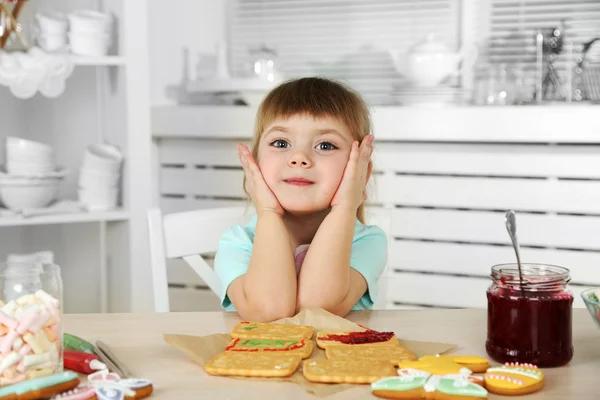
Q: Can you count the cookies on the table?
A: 12